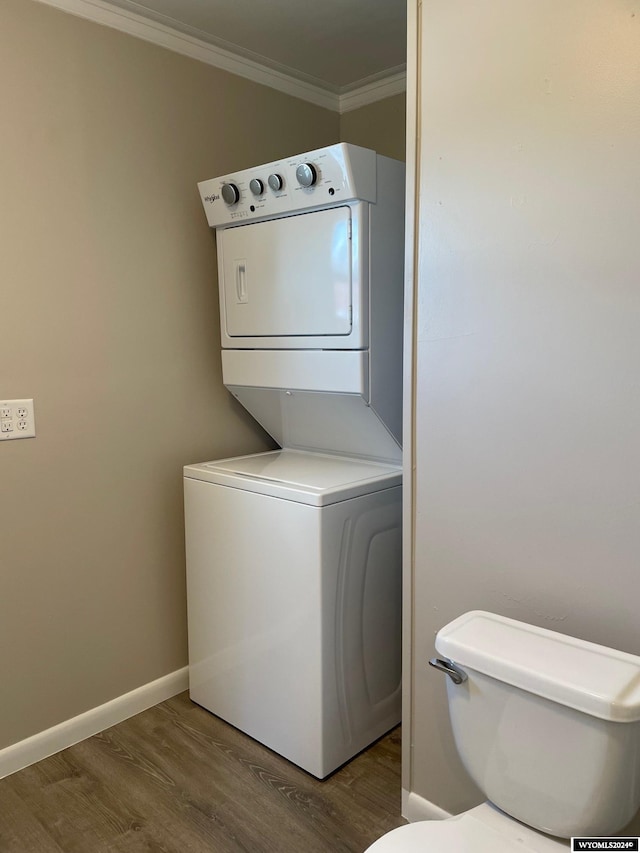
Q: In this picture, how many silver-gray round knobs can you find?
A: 4